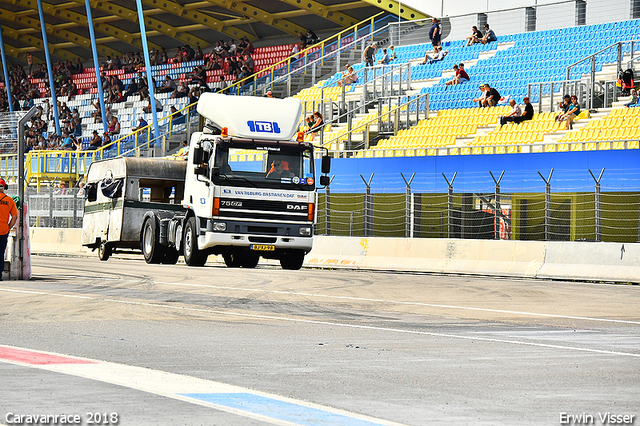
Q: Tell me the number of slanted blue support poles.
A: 4